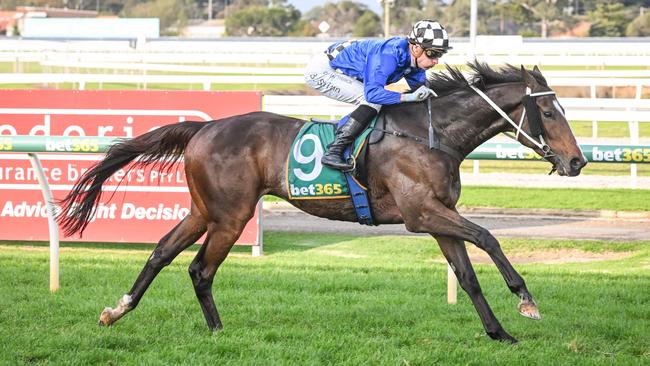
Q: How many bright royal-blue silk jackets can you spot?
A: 1